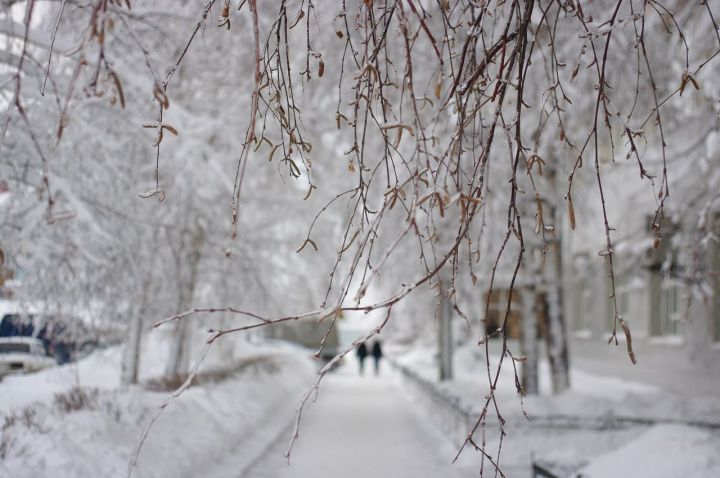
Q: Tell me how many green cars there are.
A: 0